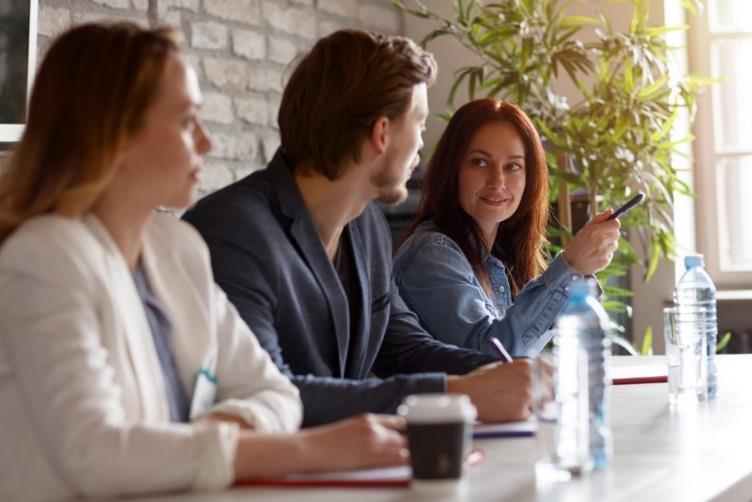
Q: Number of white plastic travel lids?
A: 1